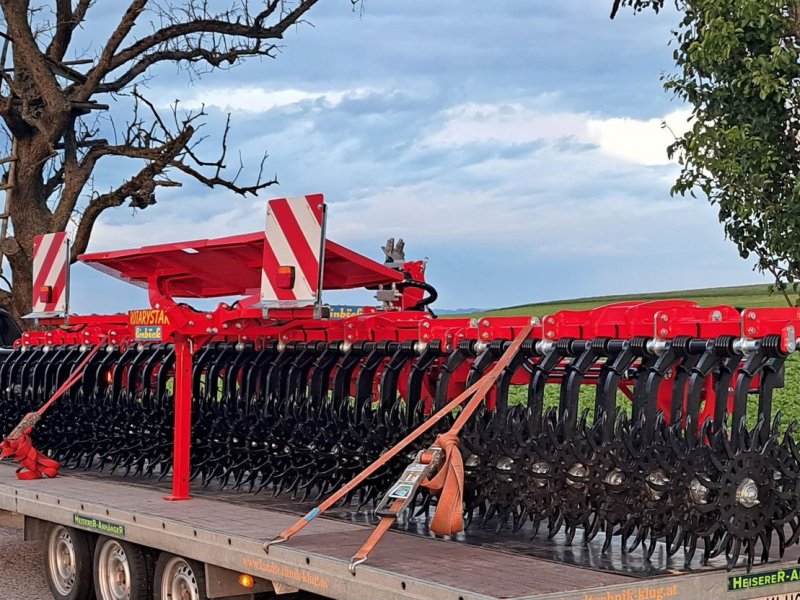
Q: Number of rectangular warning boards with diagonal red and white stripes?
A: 2